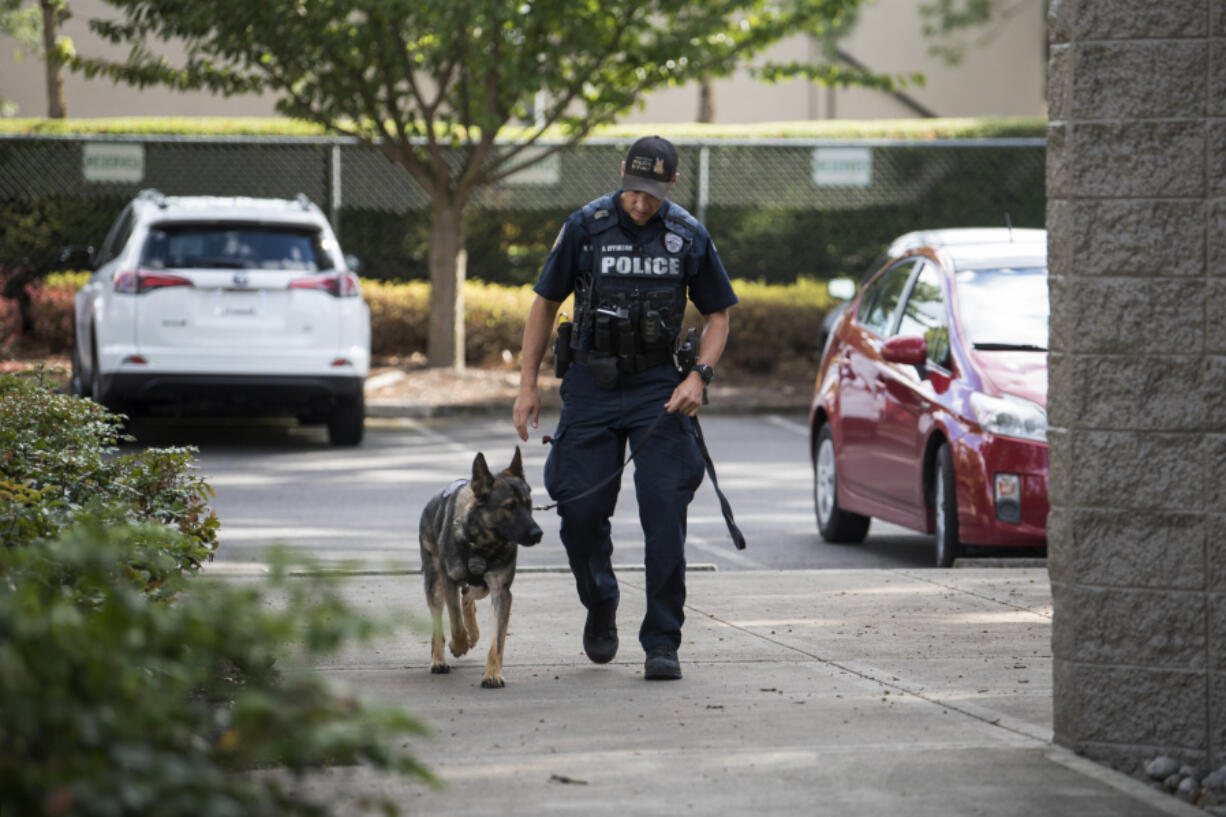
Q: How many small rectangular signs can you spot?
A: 3